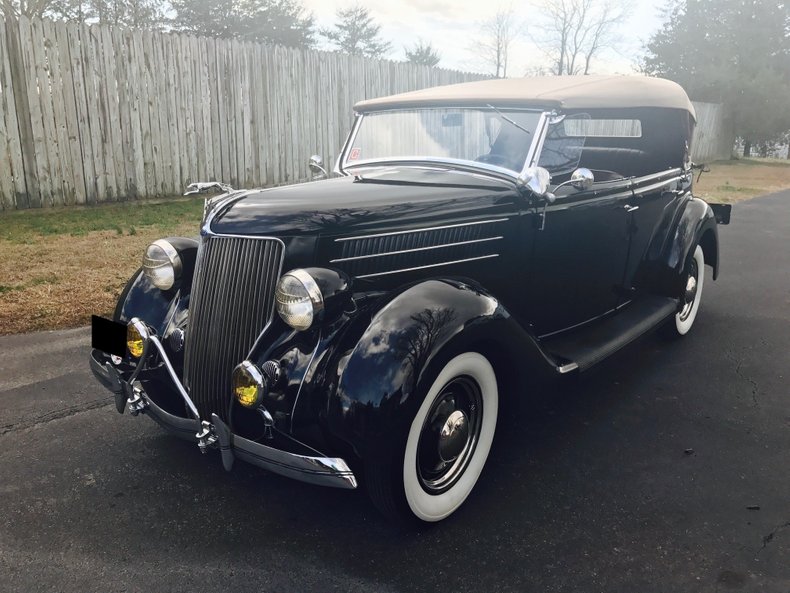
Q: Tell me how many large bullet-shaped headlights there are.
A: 2